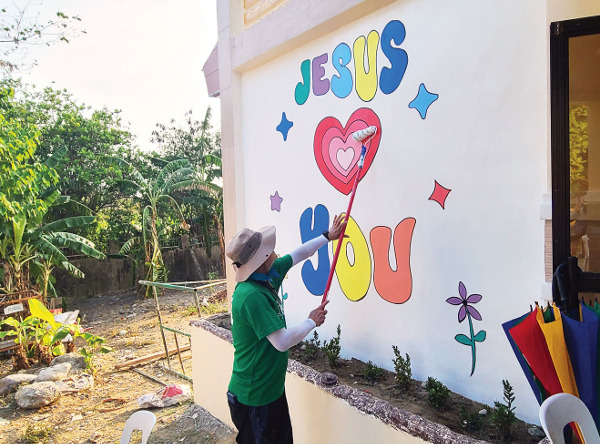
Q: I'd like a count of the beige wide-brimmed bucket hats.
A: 1